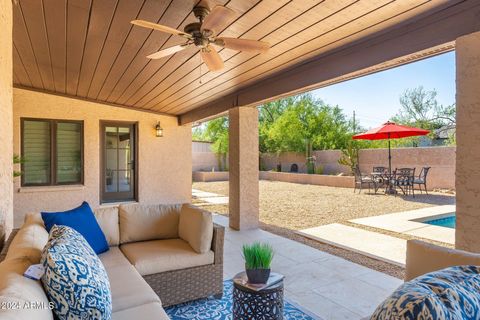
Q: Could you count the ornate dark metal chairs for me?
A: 4